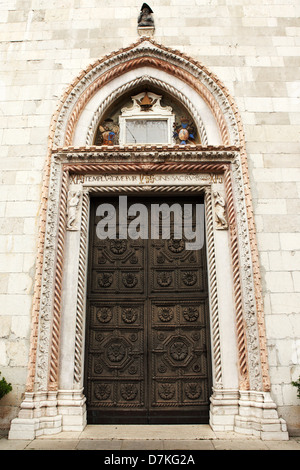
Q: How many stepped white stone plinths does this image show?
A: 2